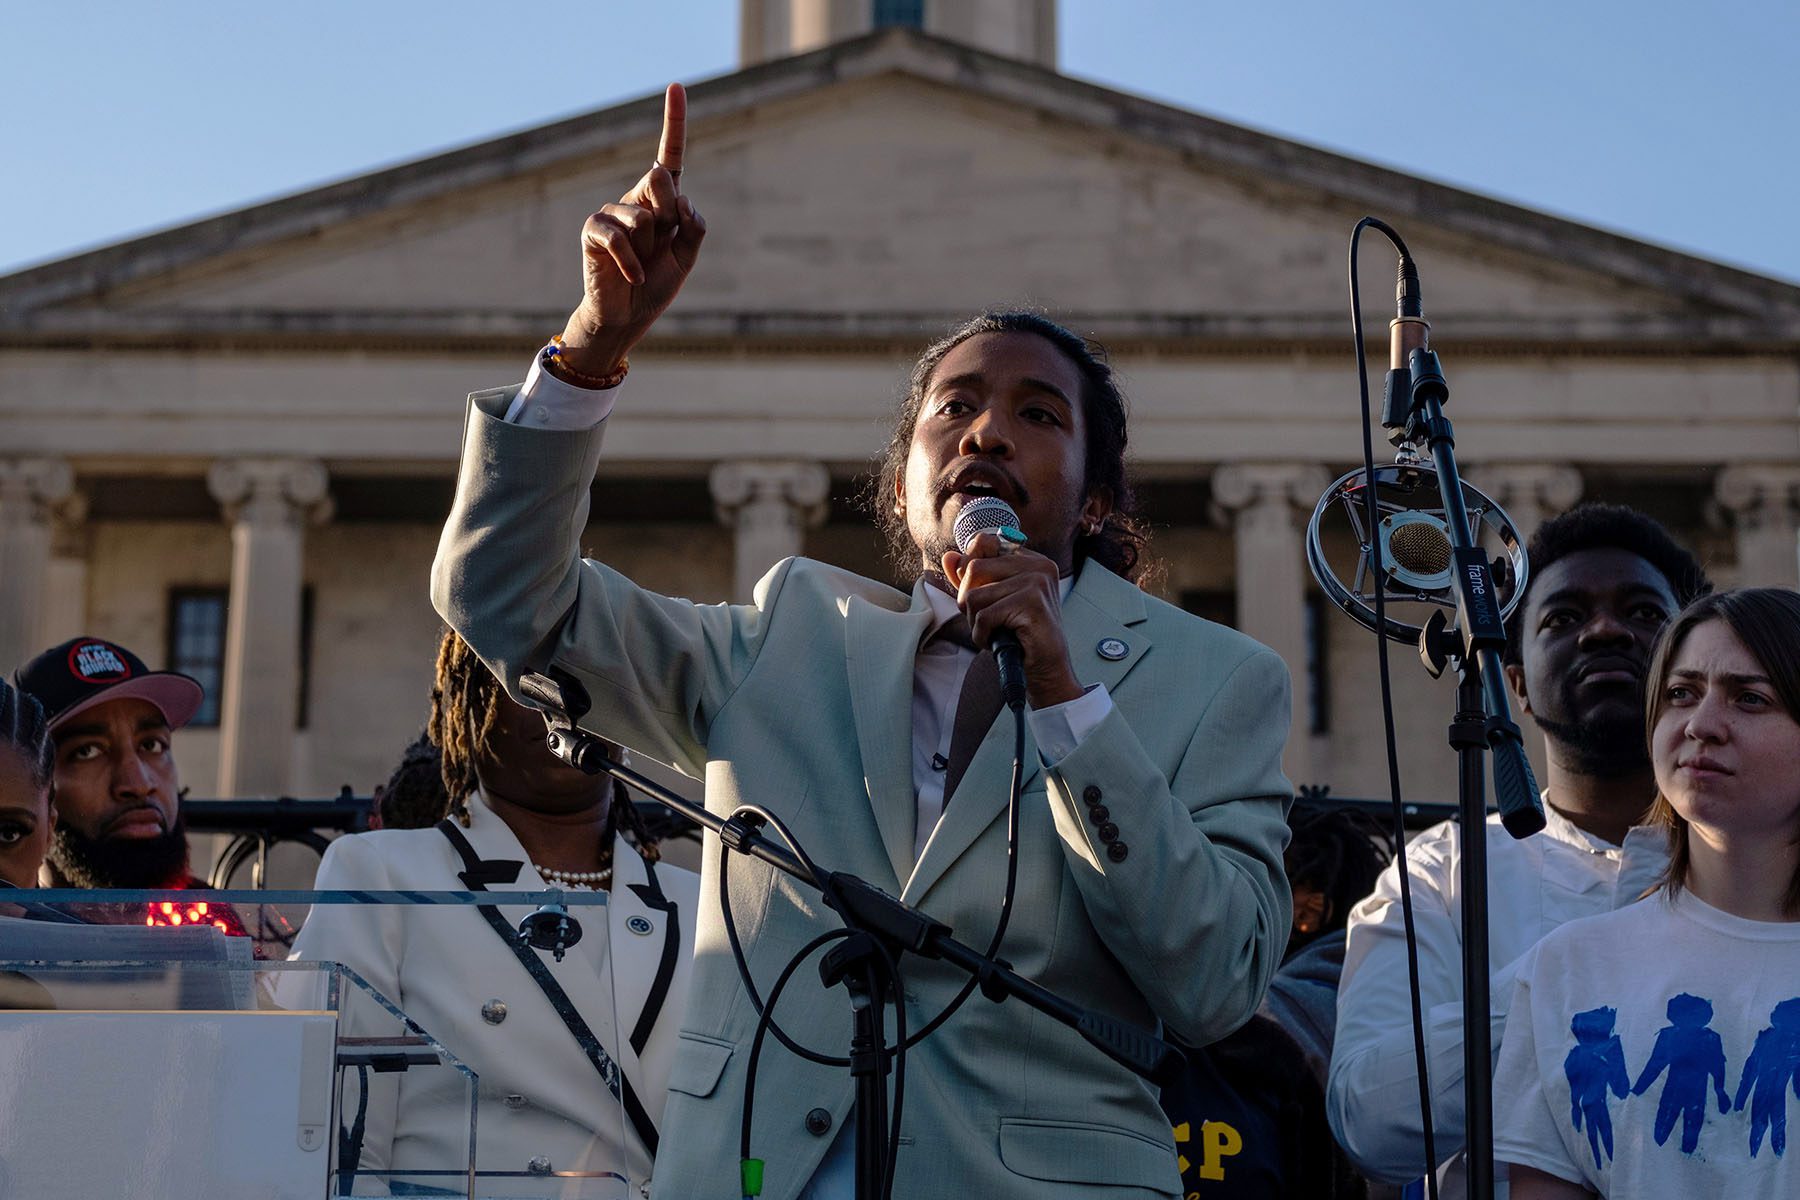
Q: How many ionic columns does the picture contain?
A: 6